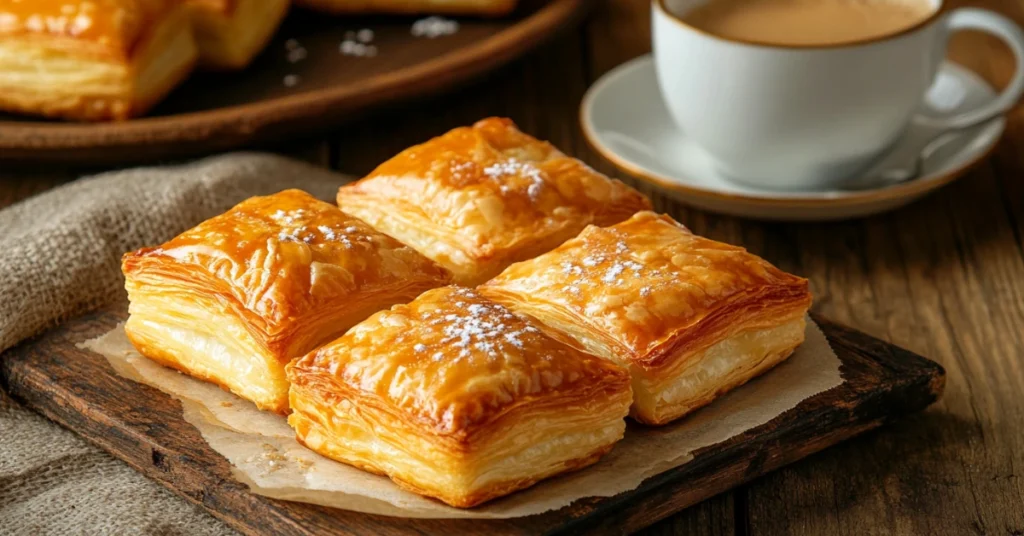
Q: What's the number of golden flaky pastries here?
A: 7